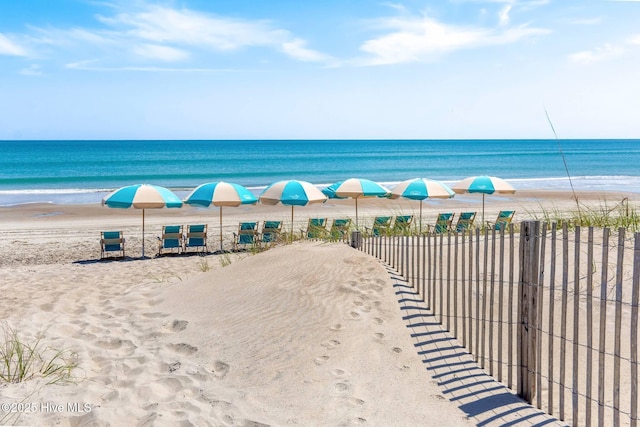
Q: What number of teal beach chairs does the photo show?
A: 12